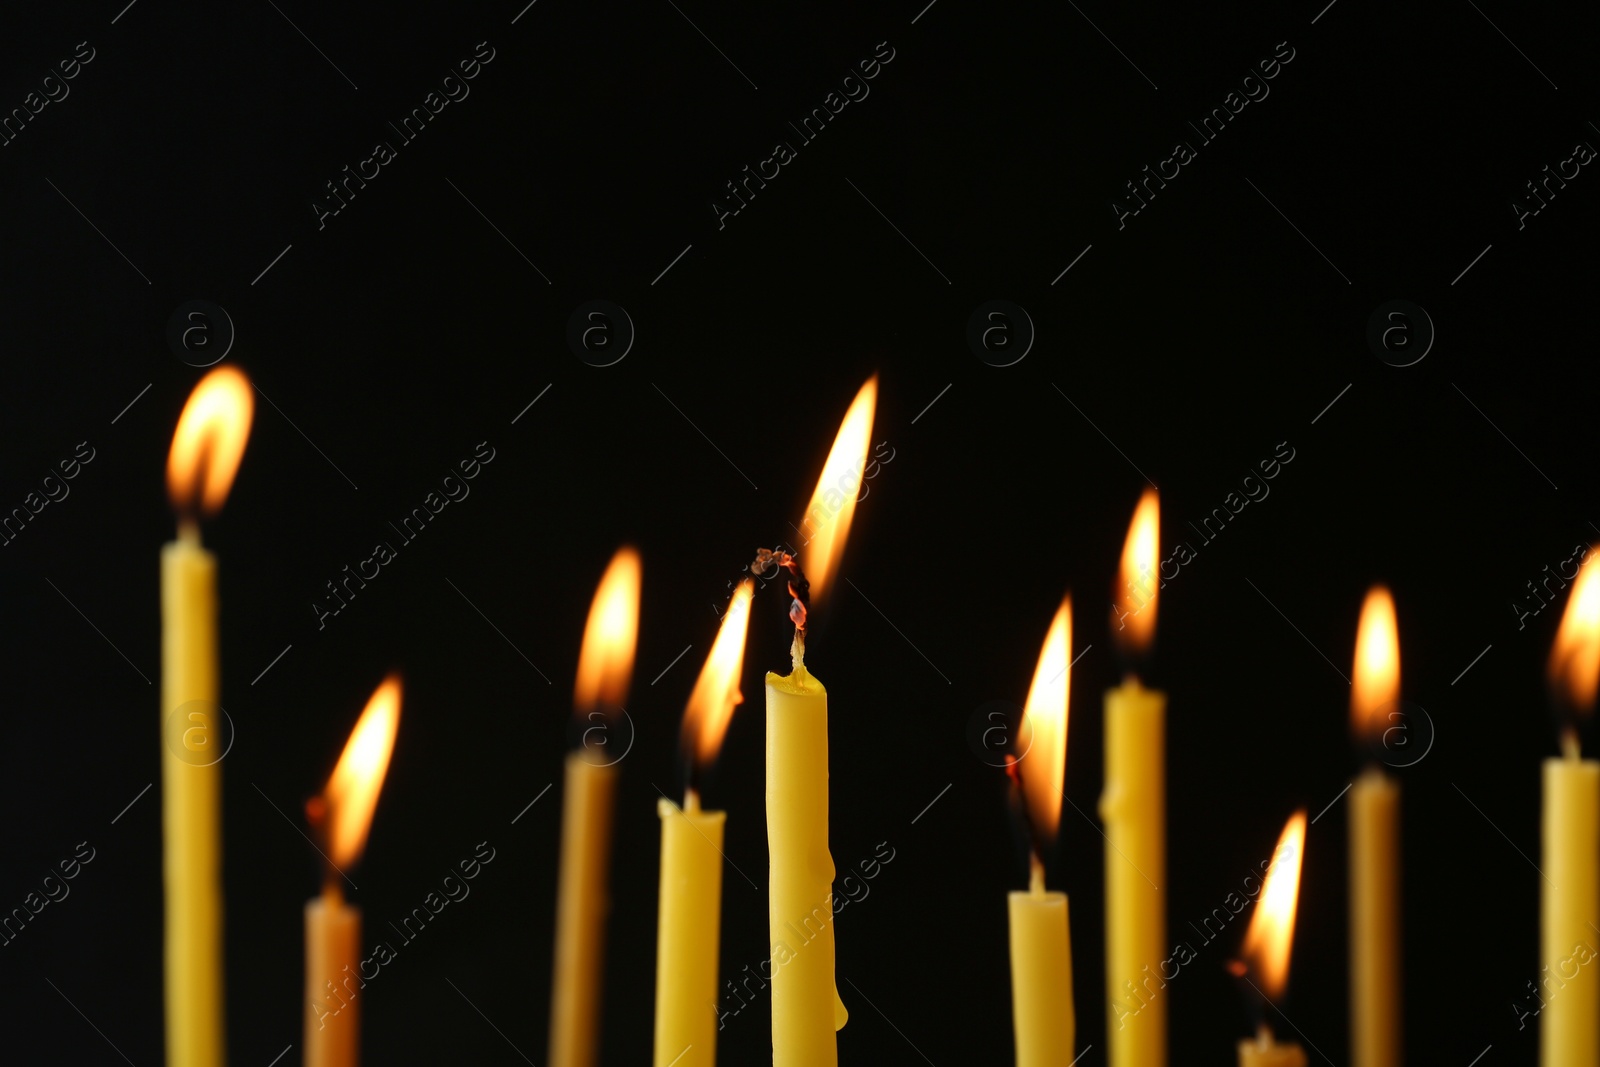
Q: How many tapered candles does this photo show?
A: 10